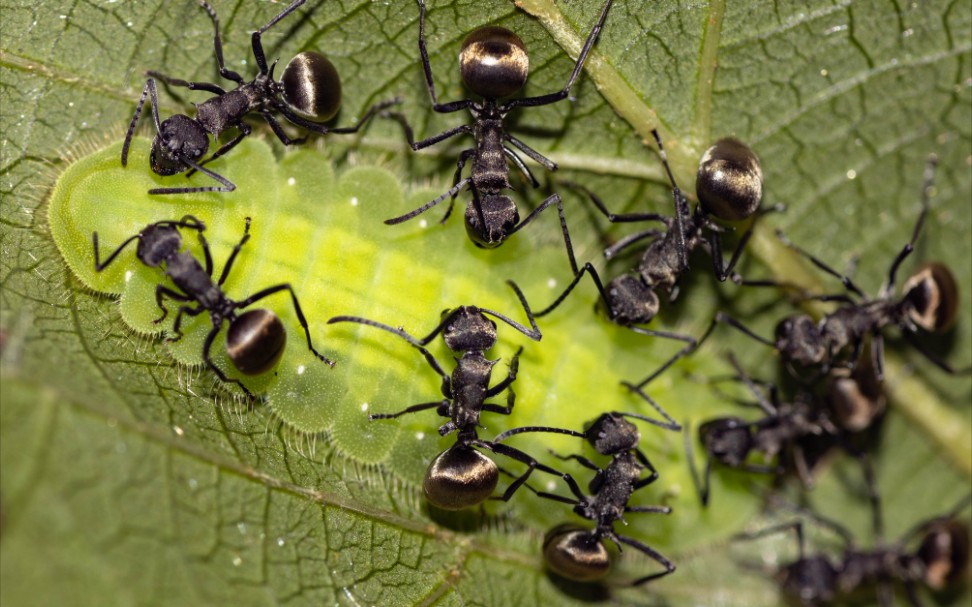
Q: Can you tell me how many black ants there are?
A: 9